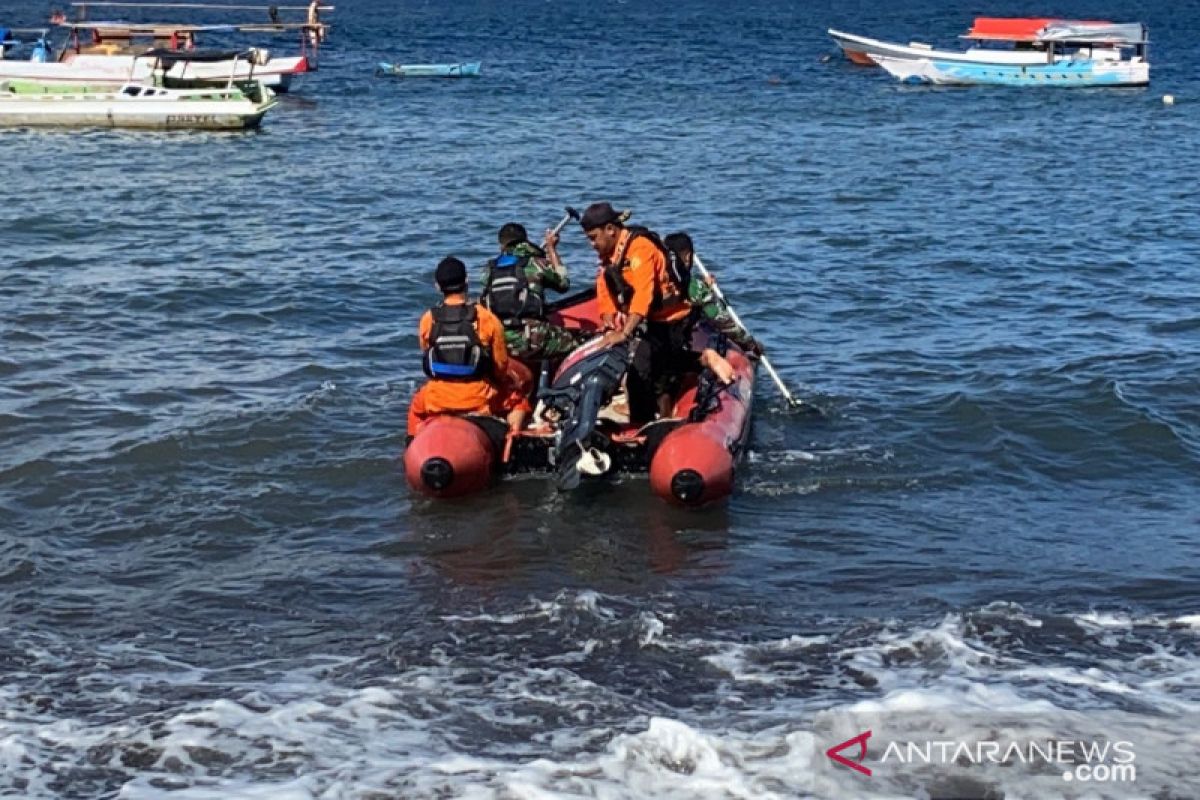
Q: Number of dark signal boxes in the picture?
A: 0